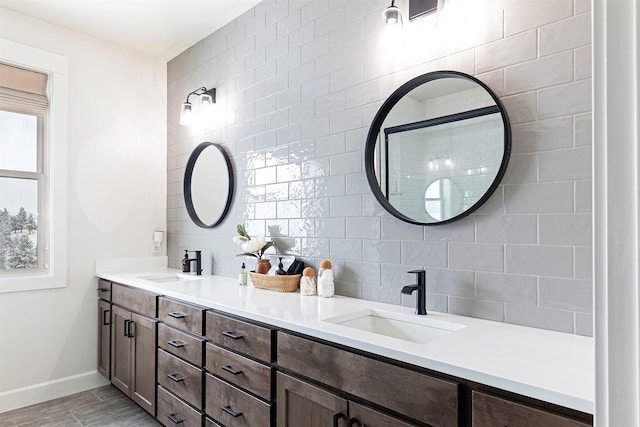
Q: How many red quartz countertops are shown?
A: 0